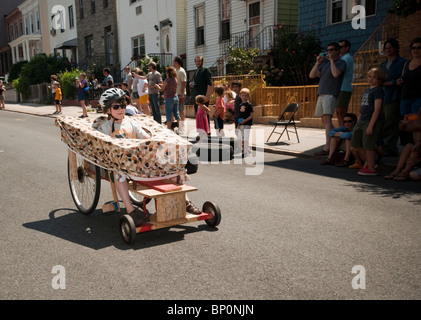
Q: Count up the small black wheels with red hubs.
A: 2